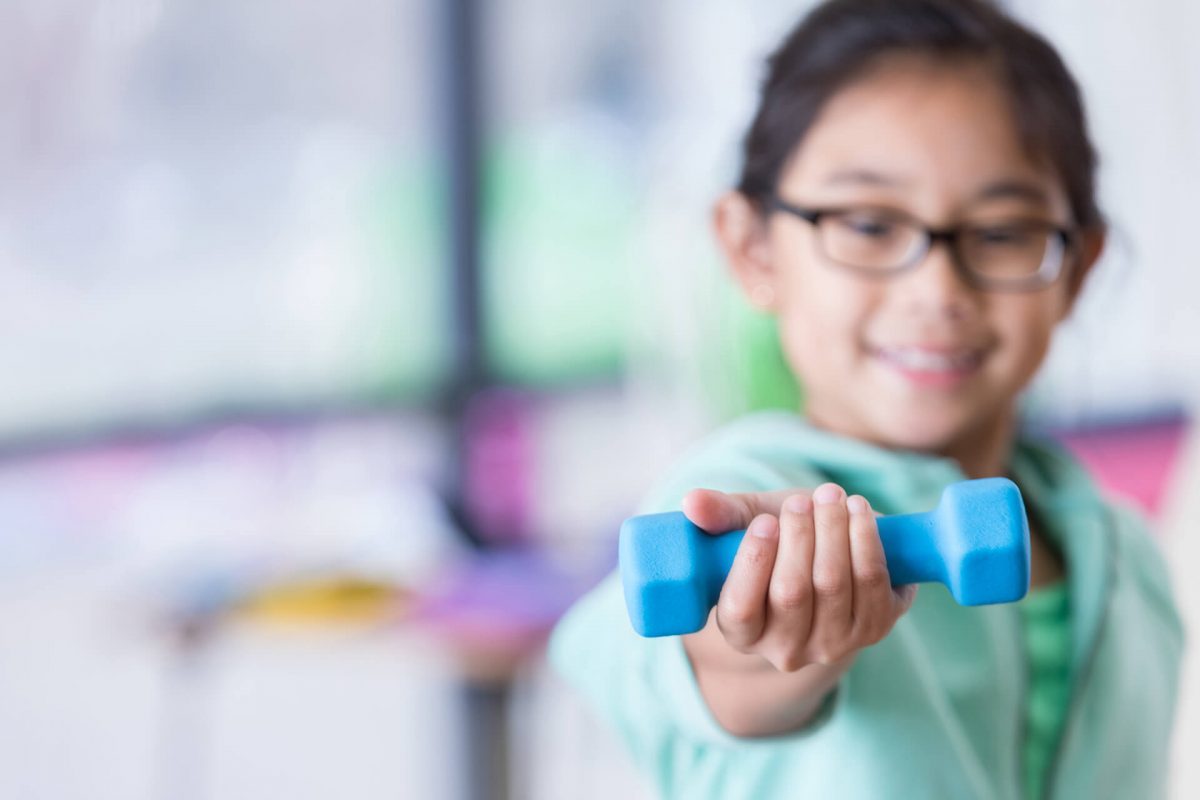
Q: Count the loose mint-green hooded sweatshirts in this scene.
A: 1